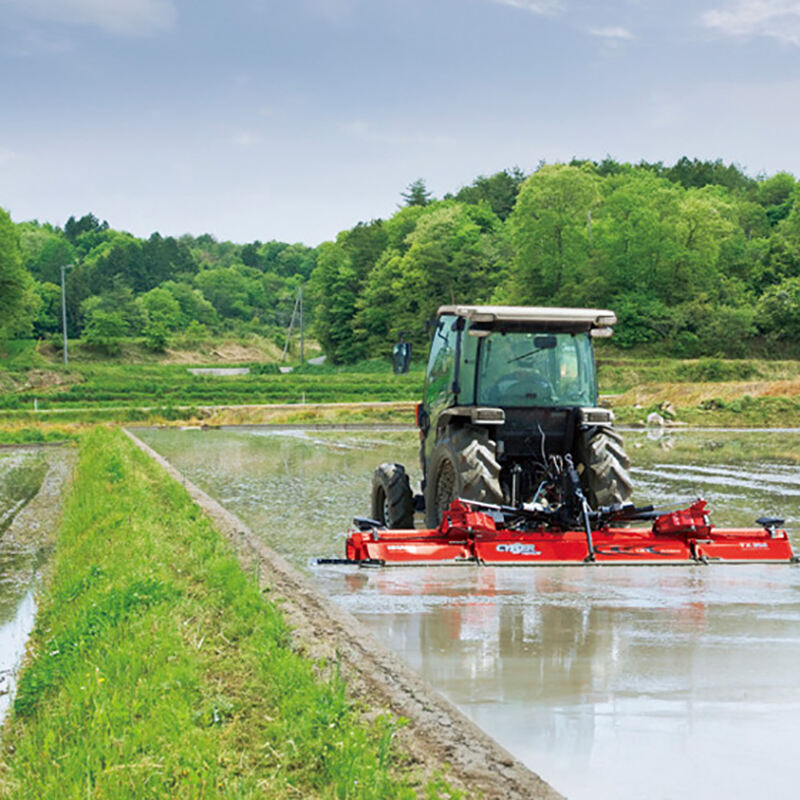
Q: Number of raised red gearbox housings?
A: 2